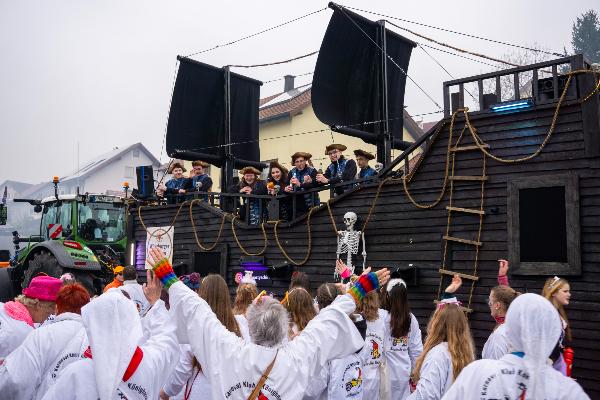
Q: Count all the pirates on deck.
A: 7